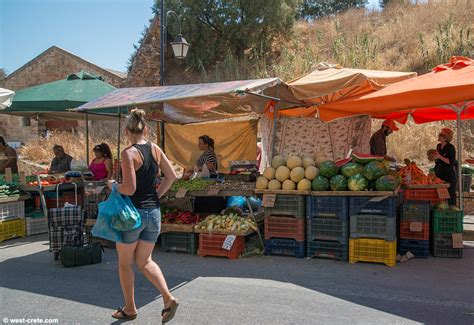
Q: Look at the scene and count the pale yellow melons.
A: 12